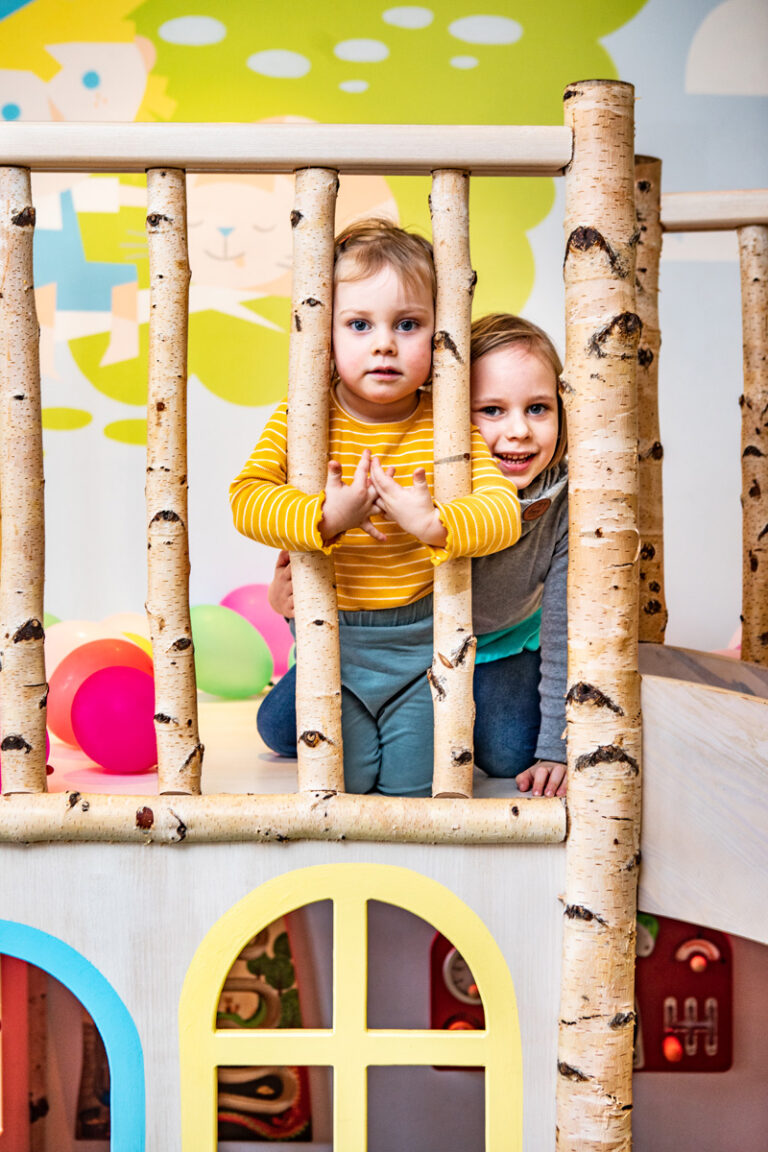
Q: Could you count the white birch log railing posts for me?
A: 7